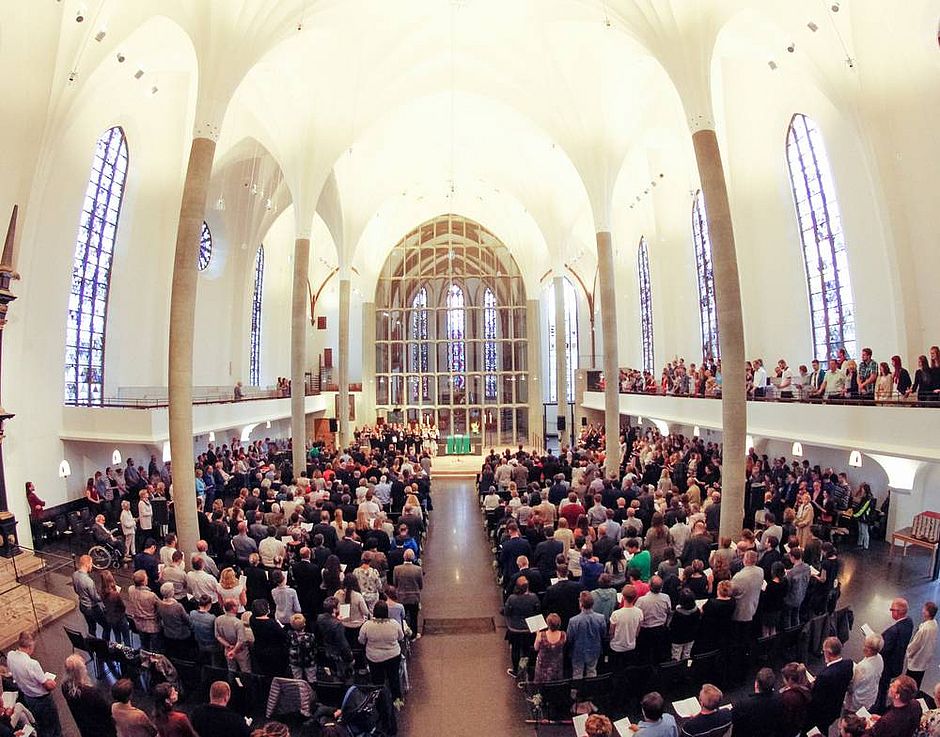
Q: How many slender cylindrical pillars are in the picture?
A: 6